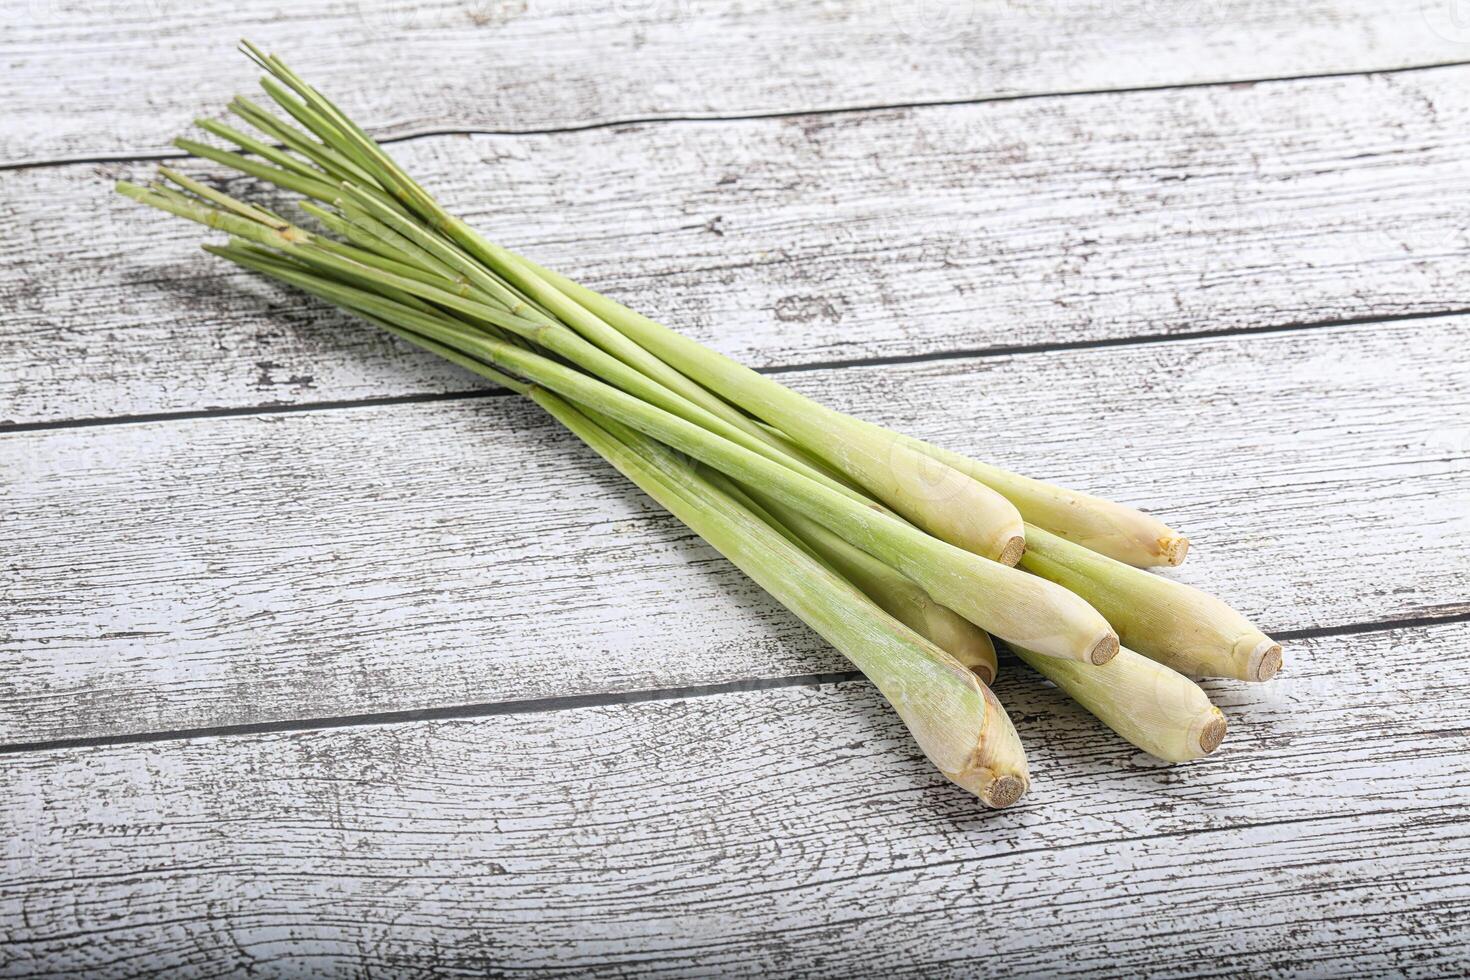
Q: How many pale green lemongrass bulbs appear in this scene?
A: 7